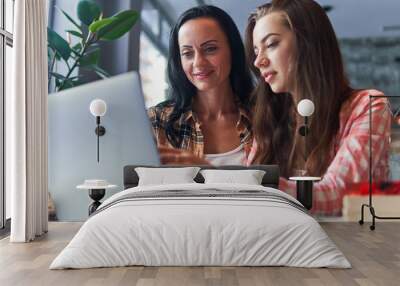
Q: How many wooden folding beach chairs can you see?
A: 0